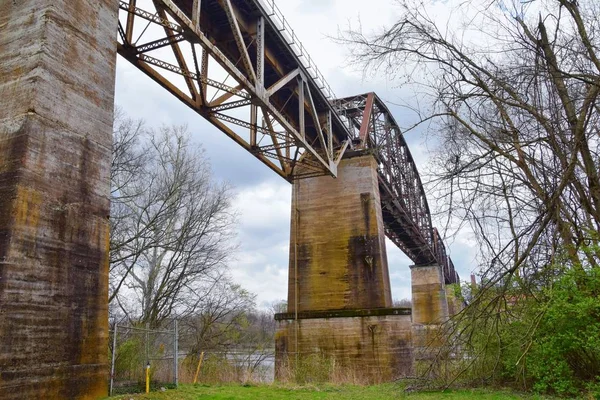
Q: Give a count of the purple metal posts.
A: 0